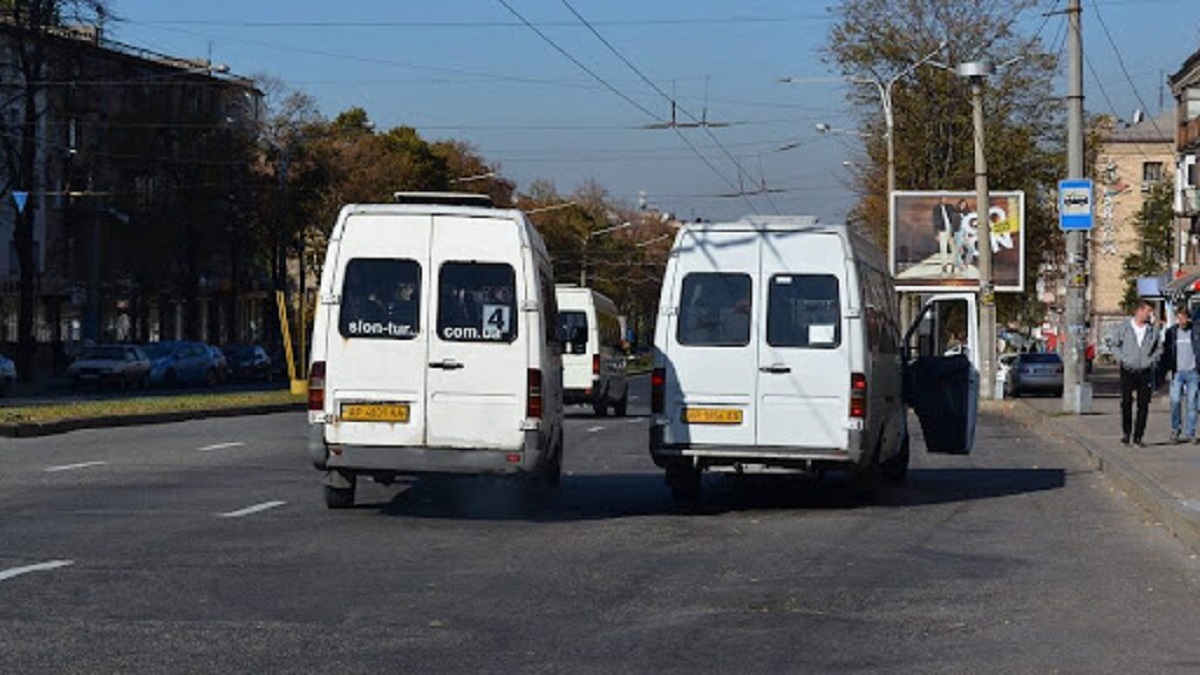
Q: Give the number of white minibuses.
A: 3